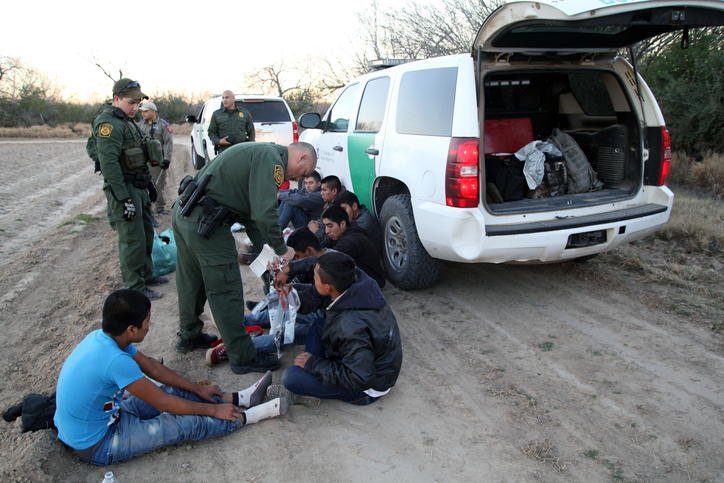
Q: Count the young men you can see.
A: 7